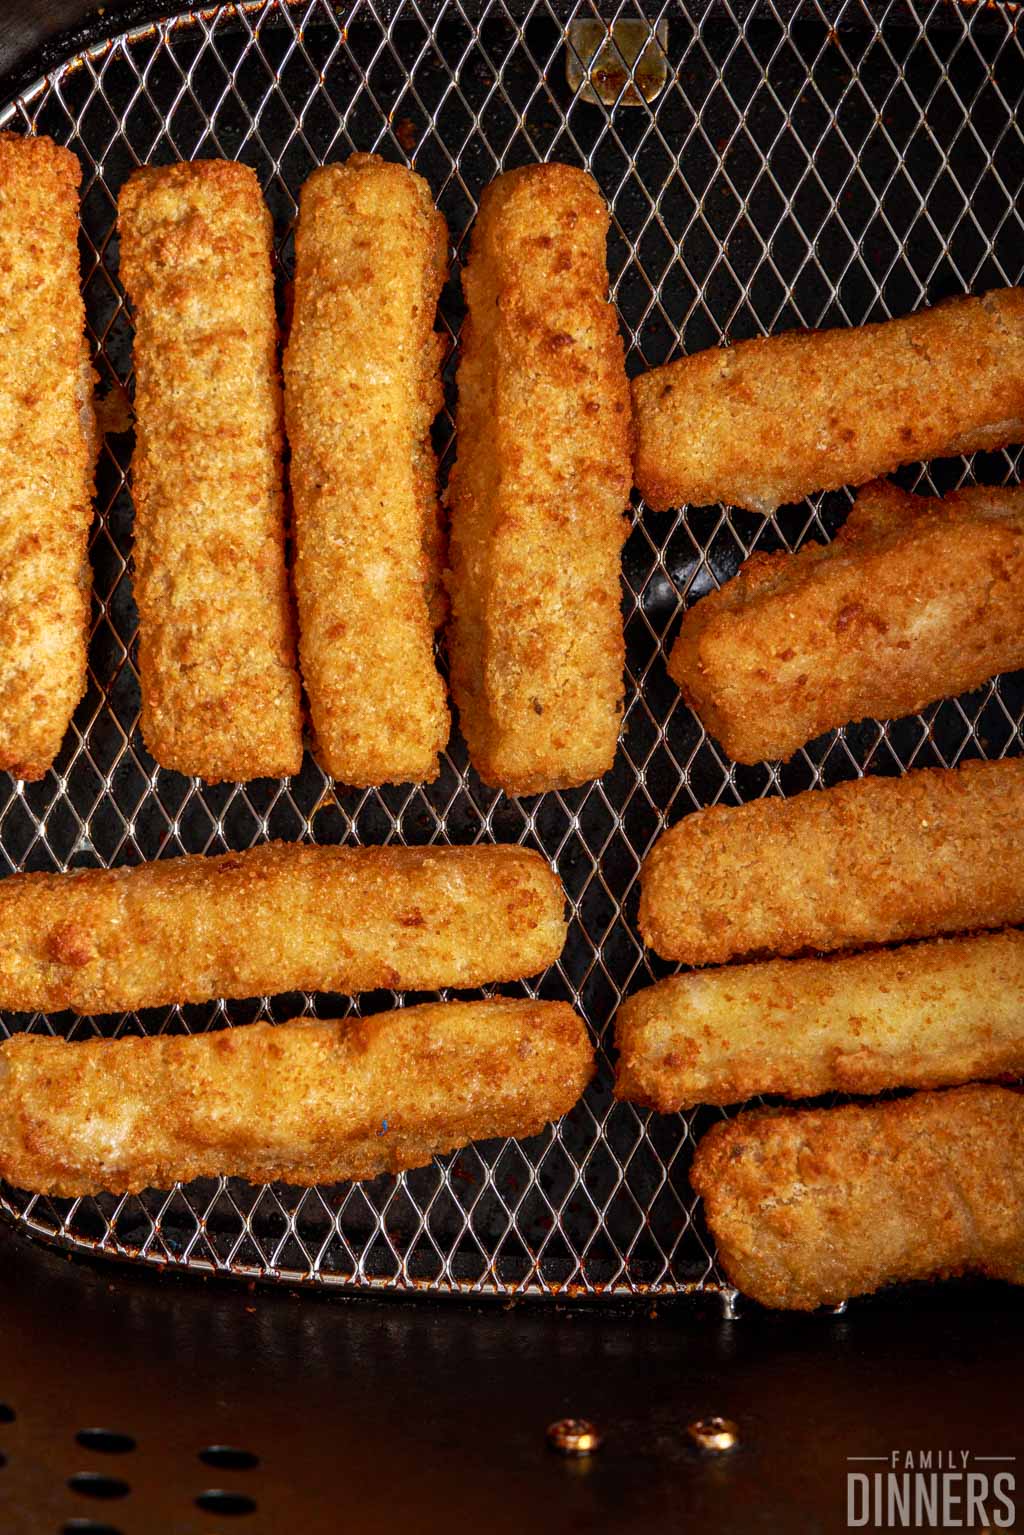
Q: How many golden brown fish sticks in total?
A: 11